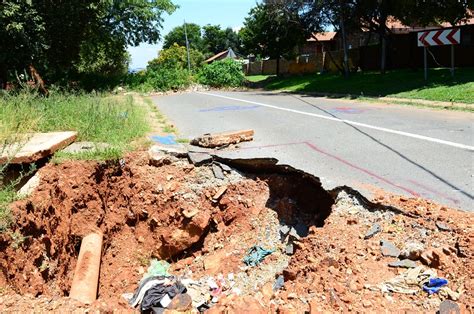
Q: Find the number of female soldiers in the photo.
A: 0